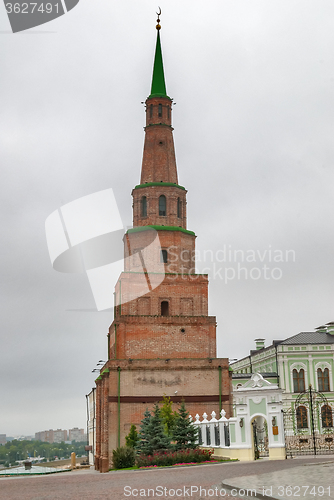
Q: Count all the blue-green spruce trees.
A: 3